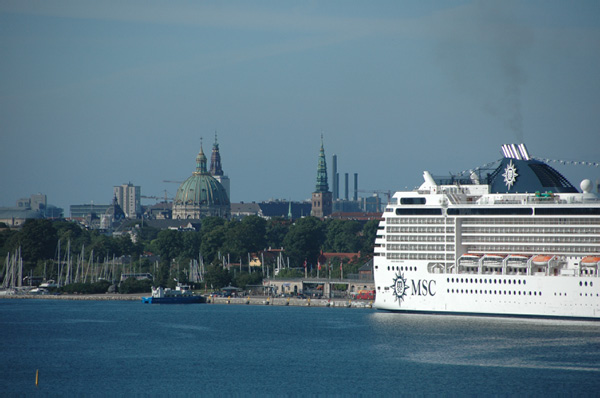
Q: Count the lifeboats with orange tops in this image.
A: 5